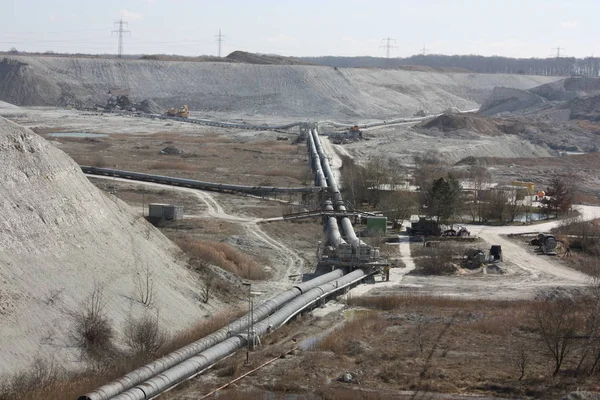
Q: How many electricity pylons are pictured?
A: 5